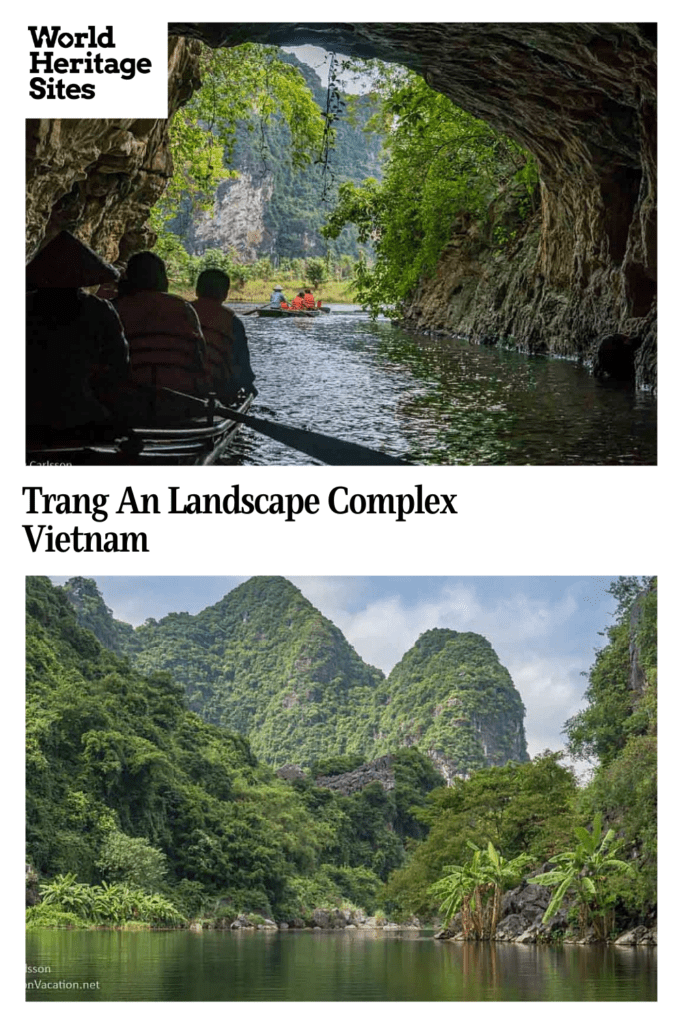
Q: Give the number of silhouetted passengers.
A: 3